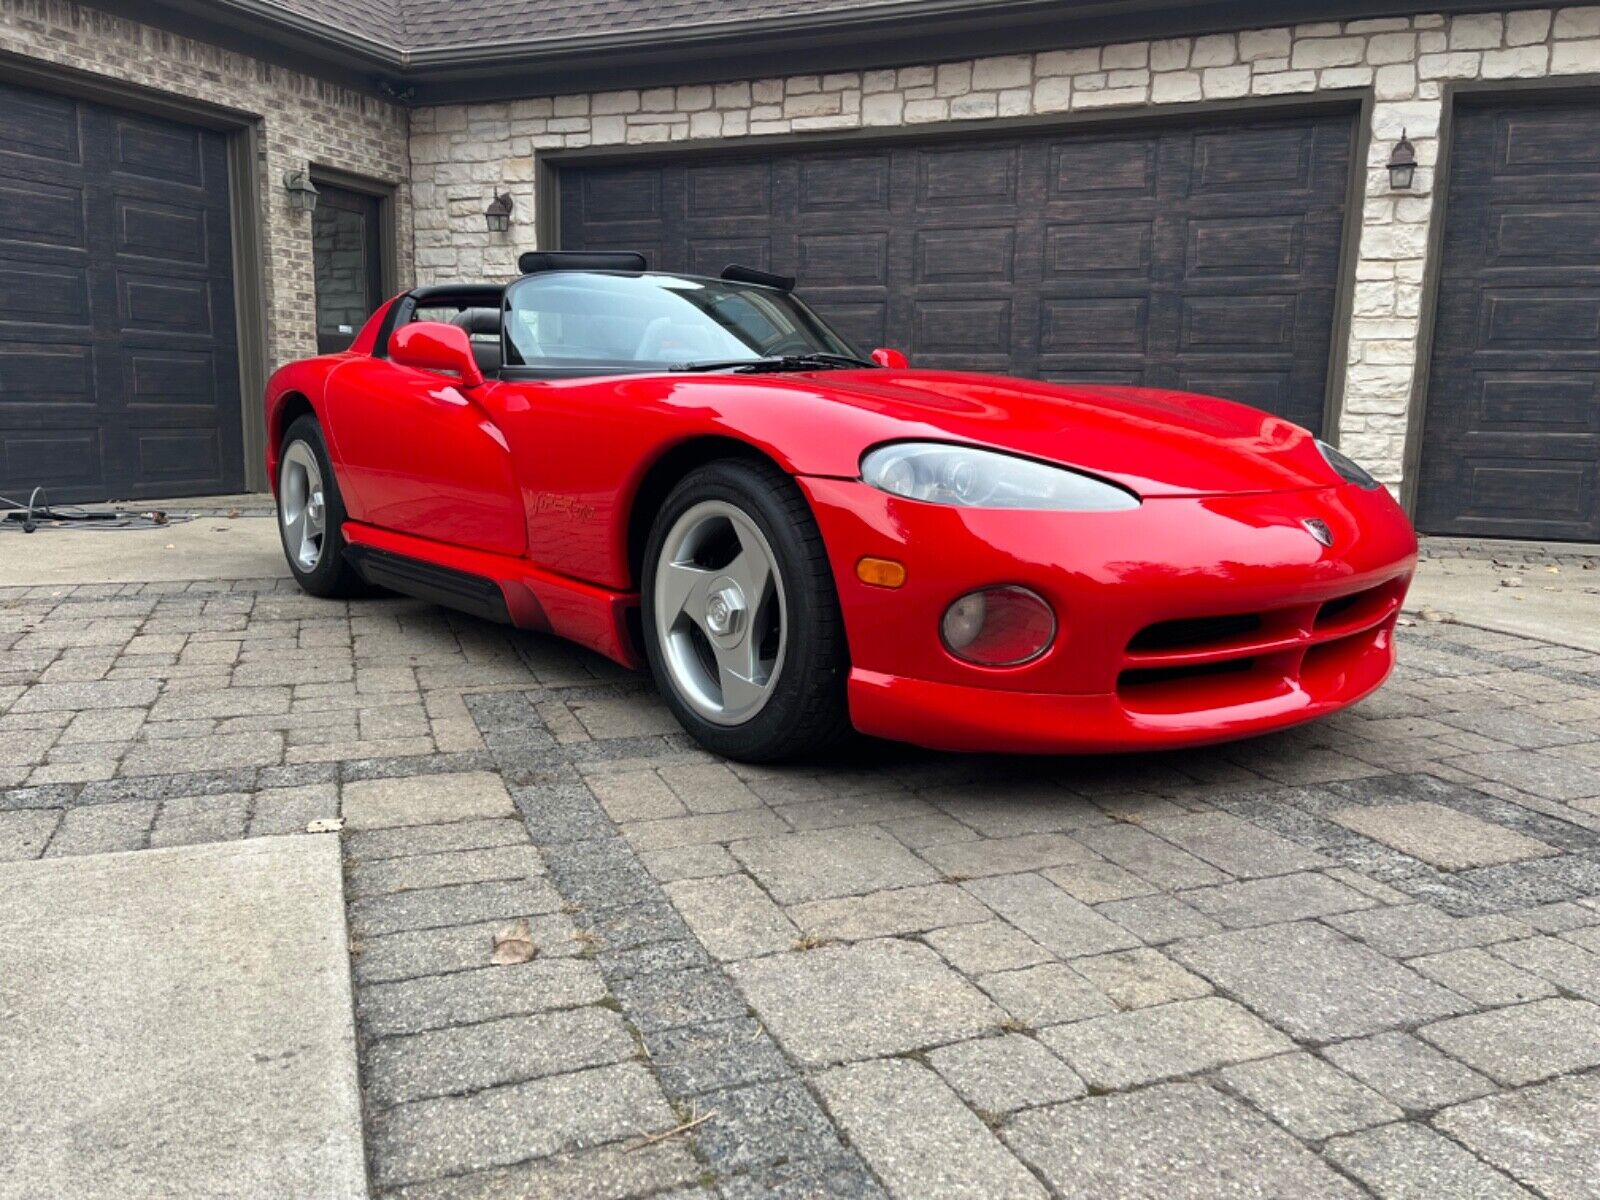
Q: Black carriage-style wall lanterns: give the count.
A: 3